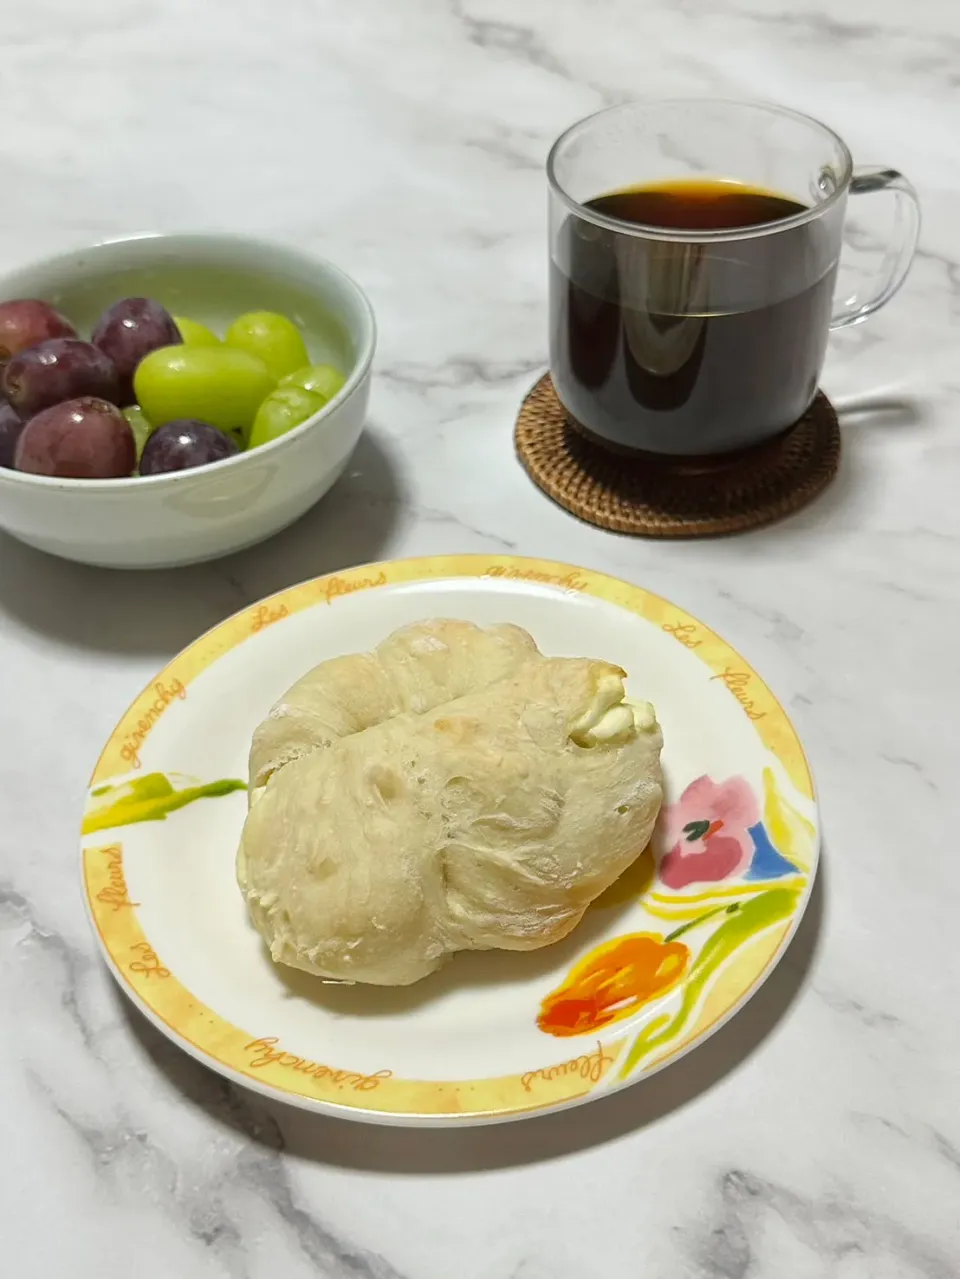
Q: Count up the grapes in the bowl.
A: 12